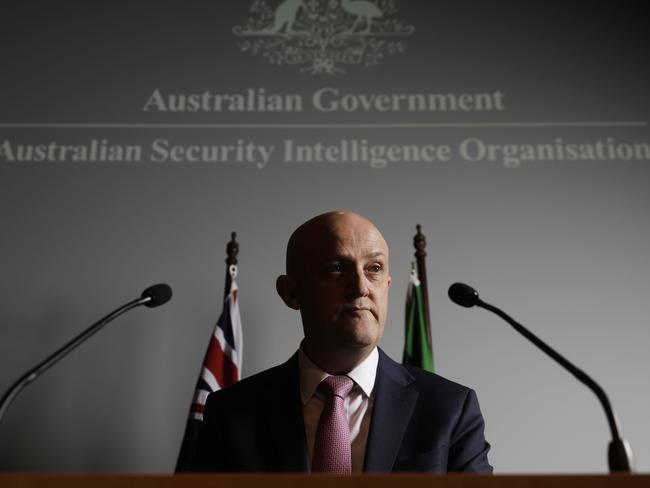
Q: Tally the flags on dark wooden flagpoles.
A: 2